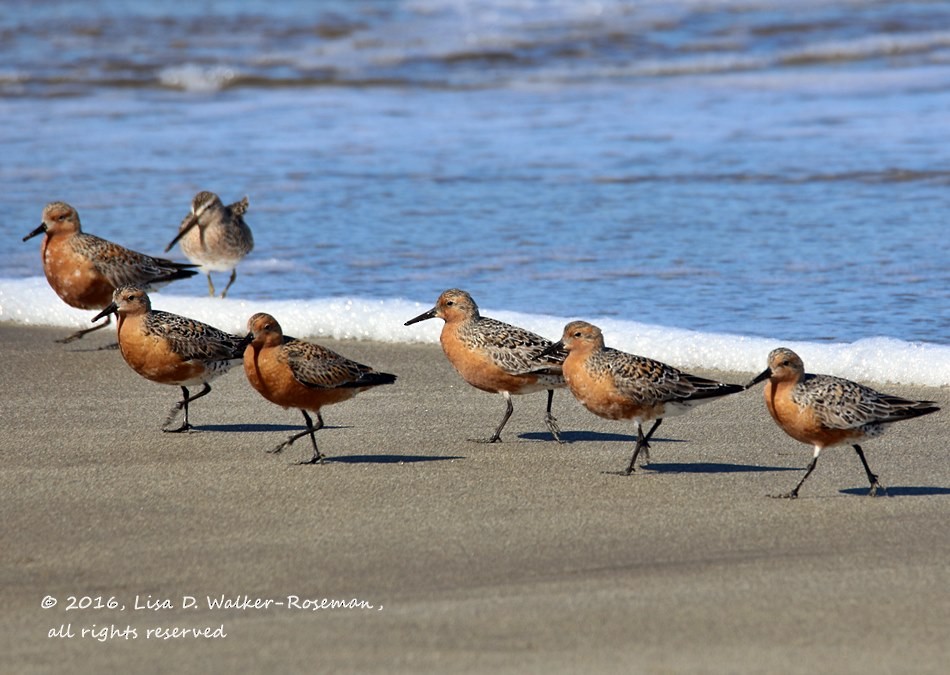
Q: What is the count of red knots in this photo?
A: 6